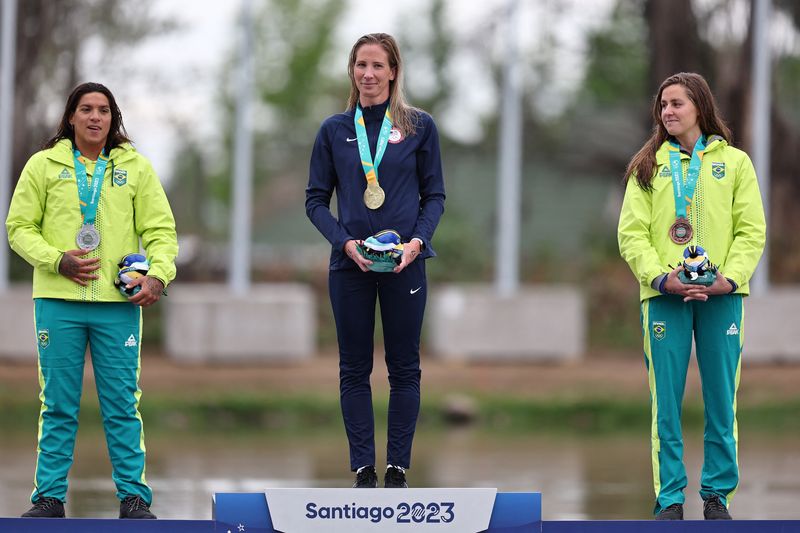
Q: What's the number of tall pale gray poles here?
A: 4